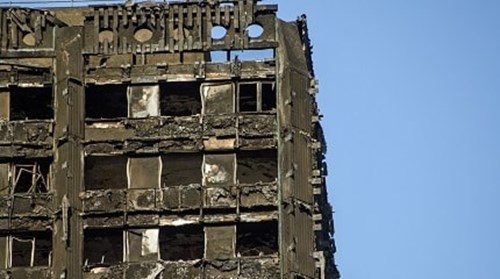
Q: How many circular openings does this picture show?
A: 6